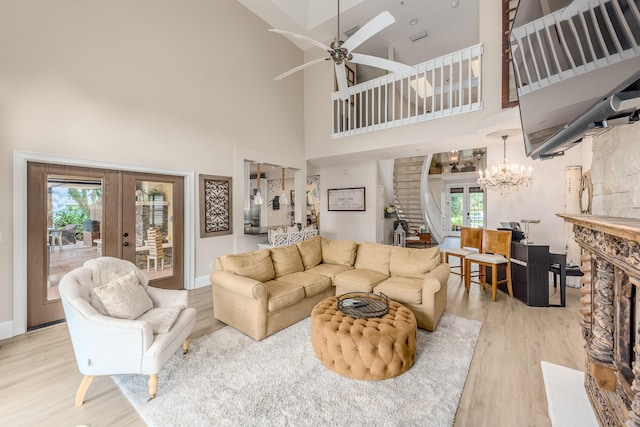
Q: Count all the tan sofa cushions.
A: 11